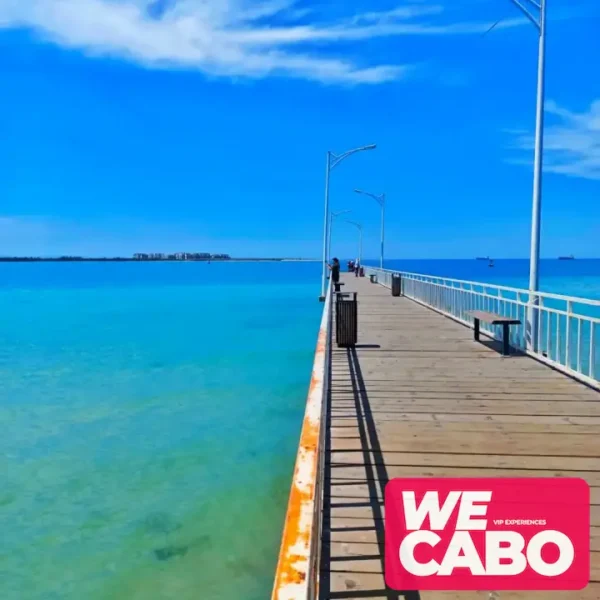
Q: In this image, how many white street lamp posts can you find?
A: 5